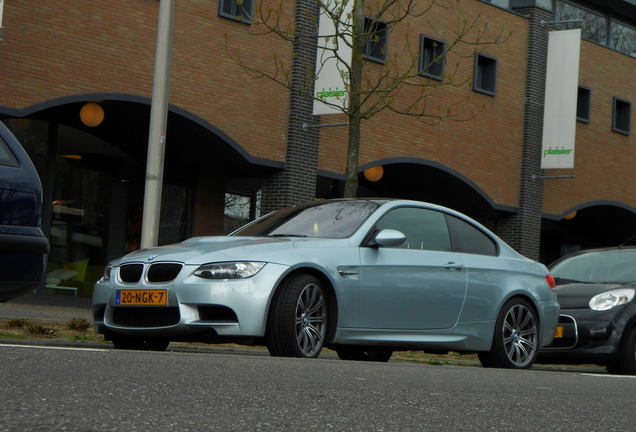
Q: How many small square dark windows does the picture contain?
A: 6